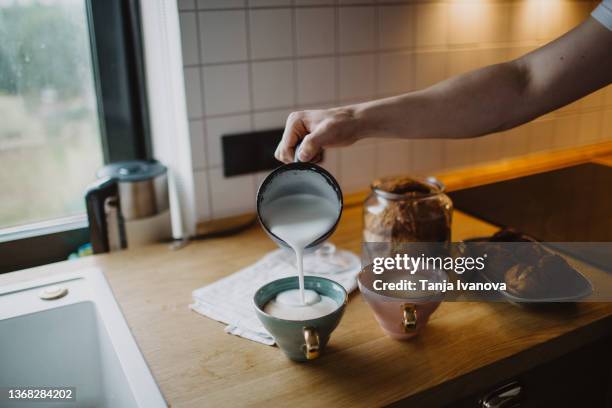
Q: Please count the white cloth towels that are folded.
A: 1